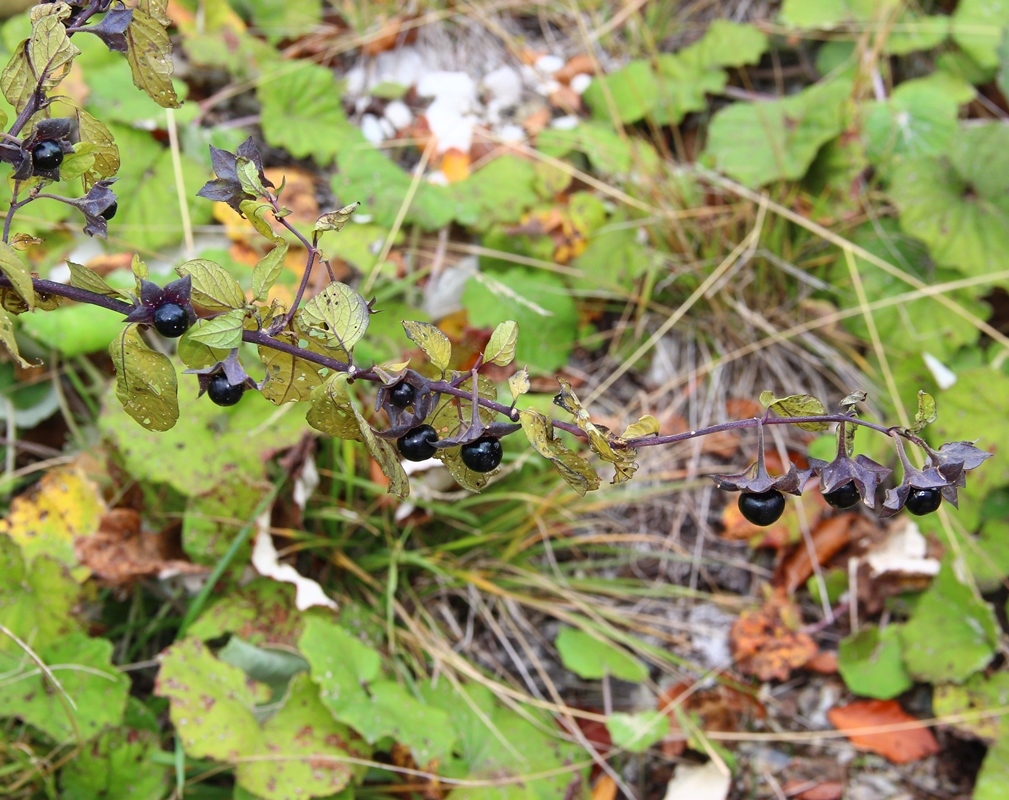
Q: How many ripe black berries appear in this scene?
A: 10